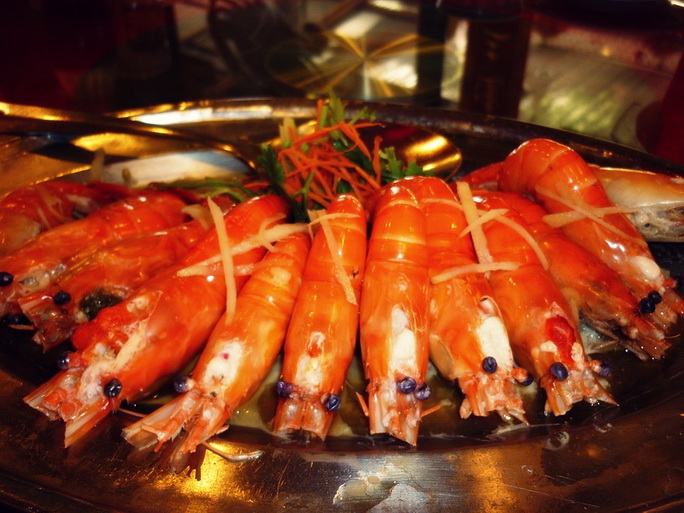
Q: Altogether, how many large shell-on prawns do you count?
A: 12